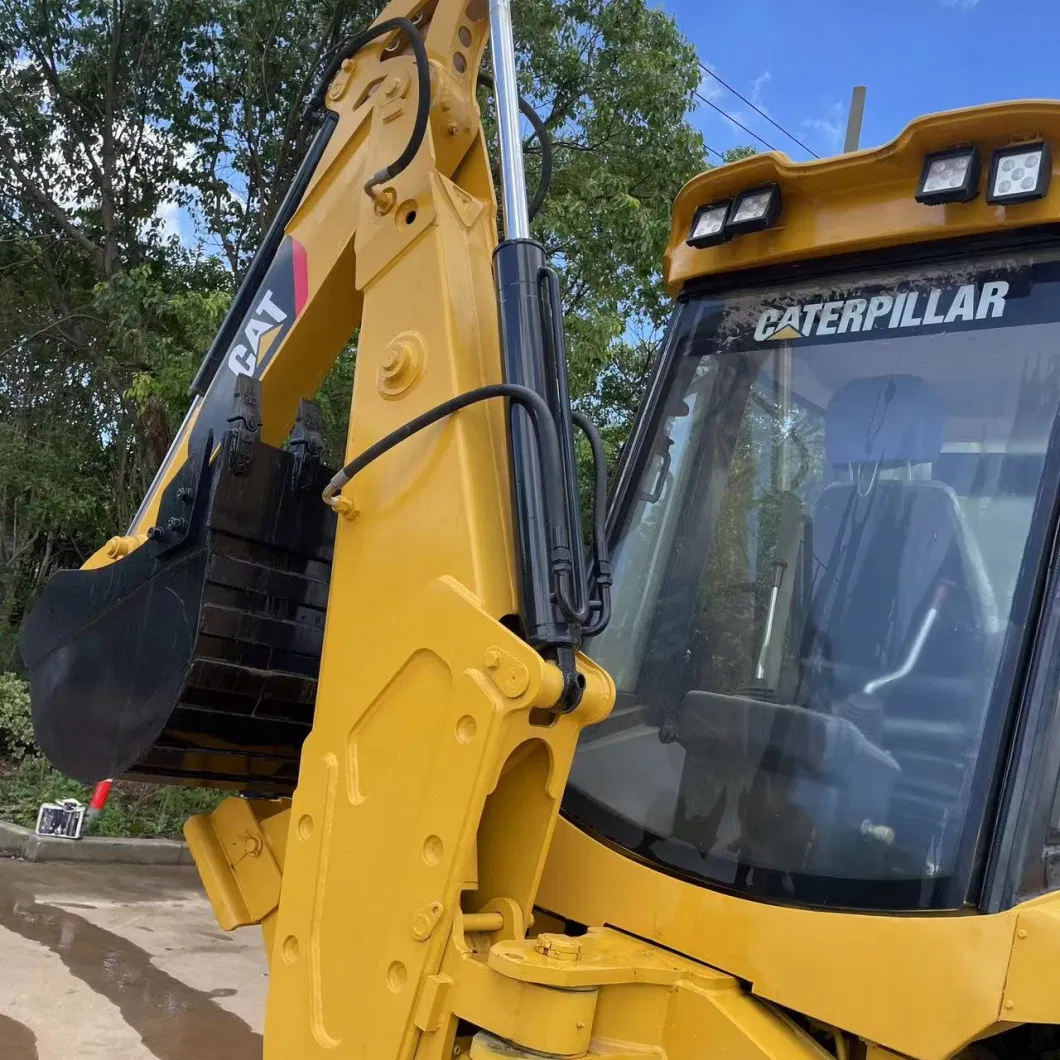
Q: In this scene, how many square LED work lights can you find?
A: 4